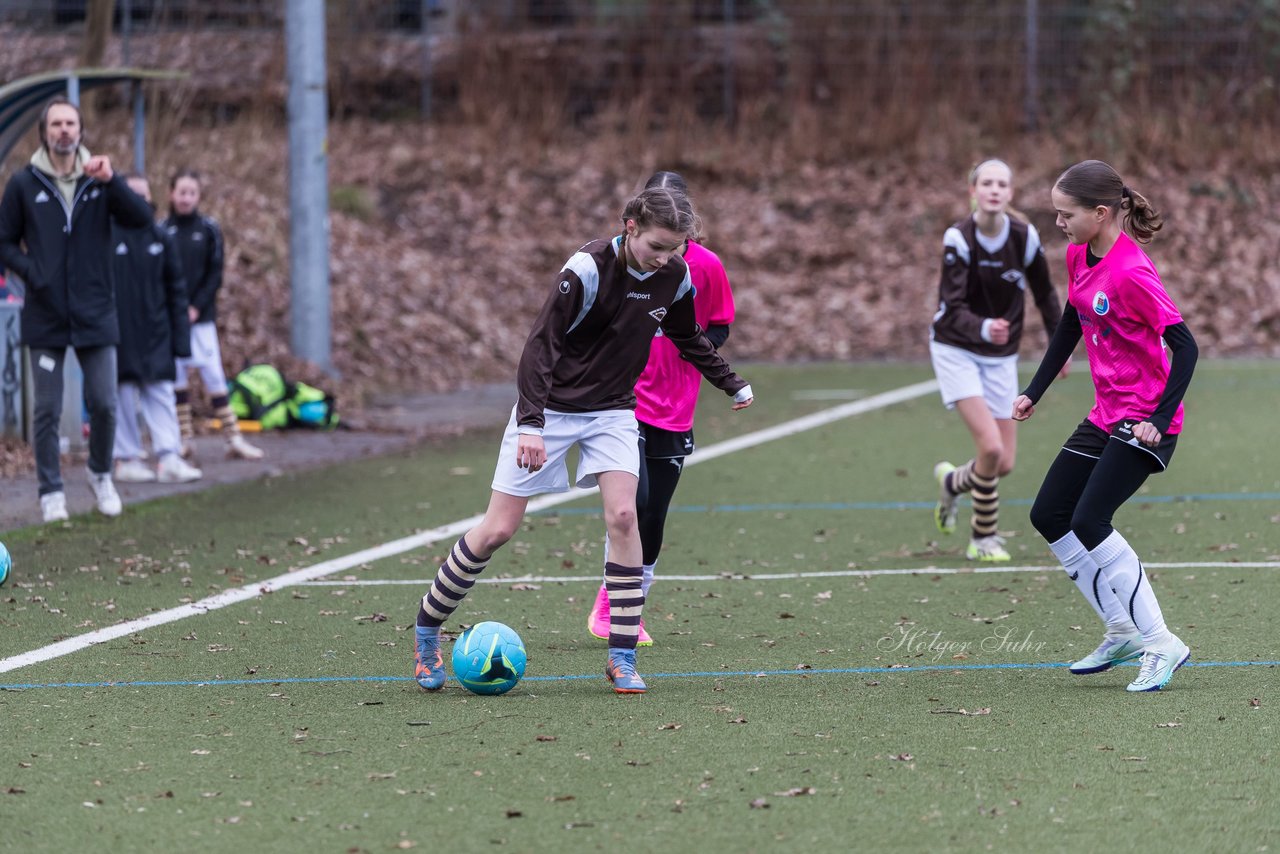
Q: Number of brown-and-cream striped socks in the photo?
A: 6